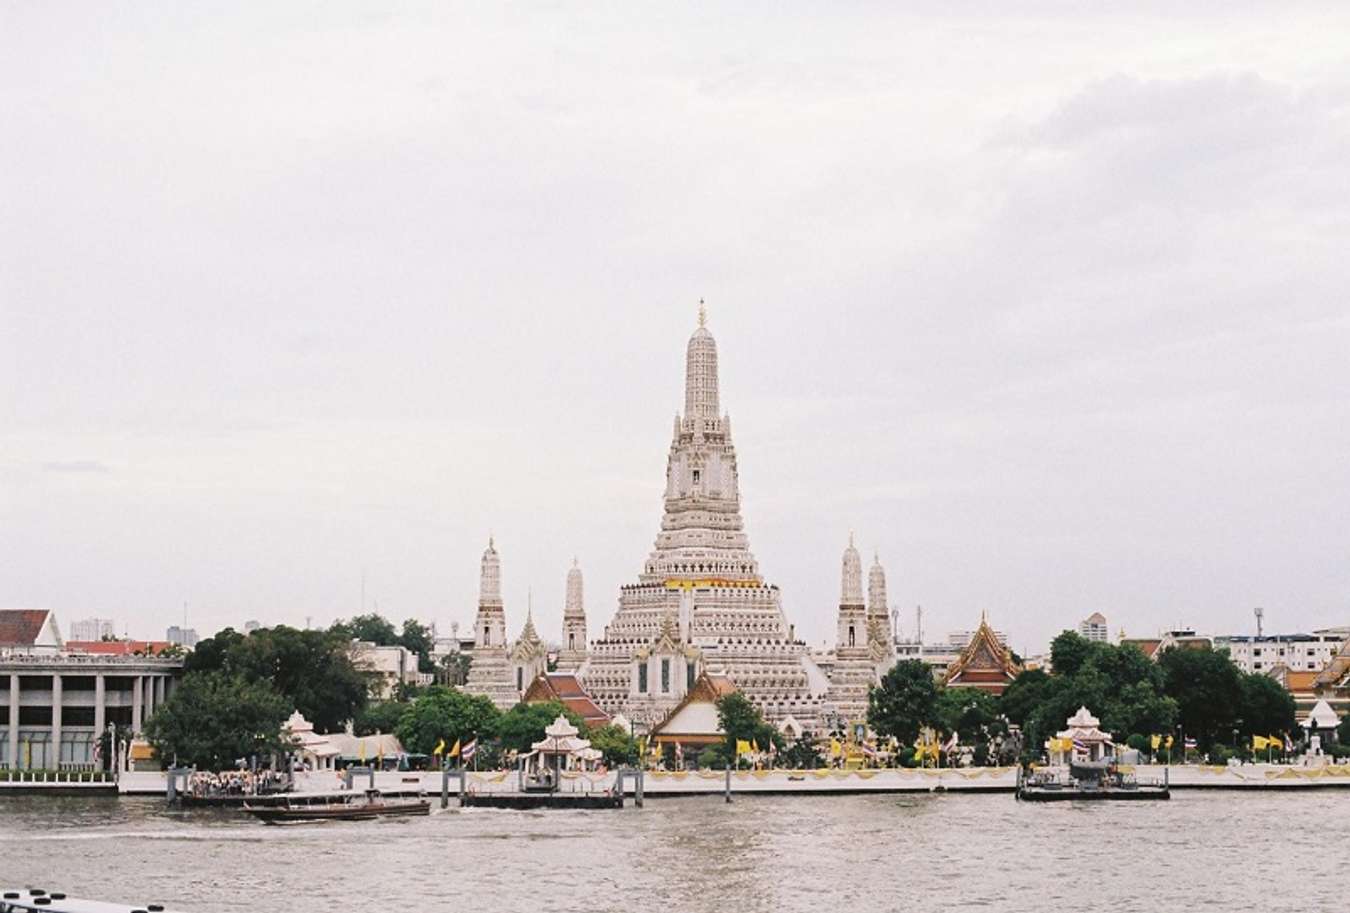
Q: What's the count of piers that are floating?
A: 3